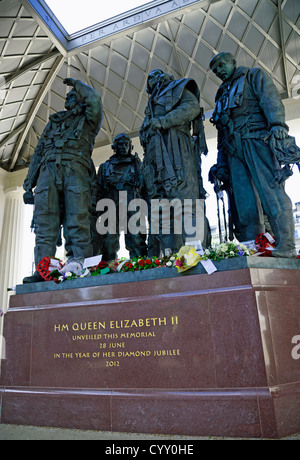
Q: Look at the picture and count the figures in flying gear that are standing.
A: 4